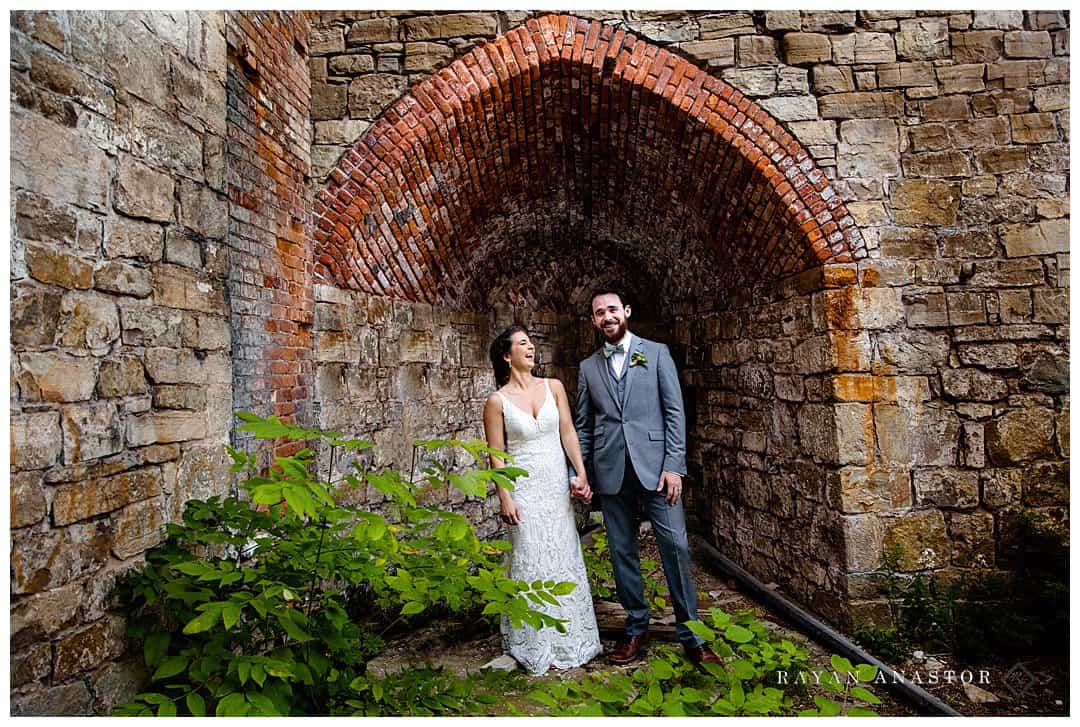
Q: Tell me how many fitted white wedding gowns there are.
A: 1